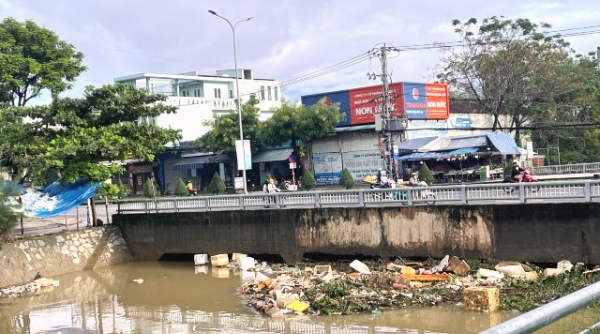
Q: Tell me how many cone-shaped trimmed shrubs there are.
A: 6